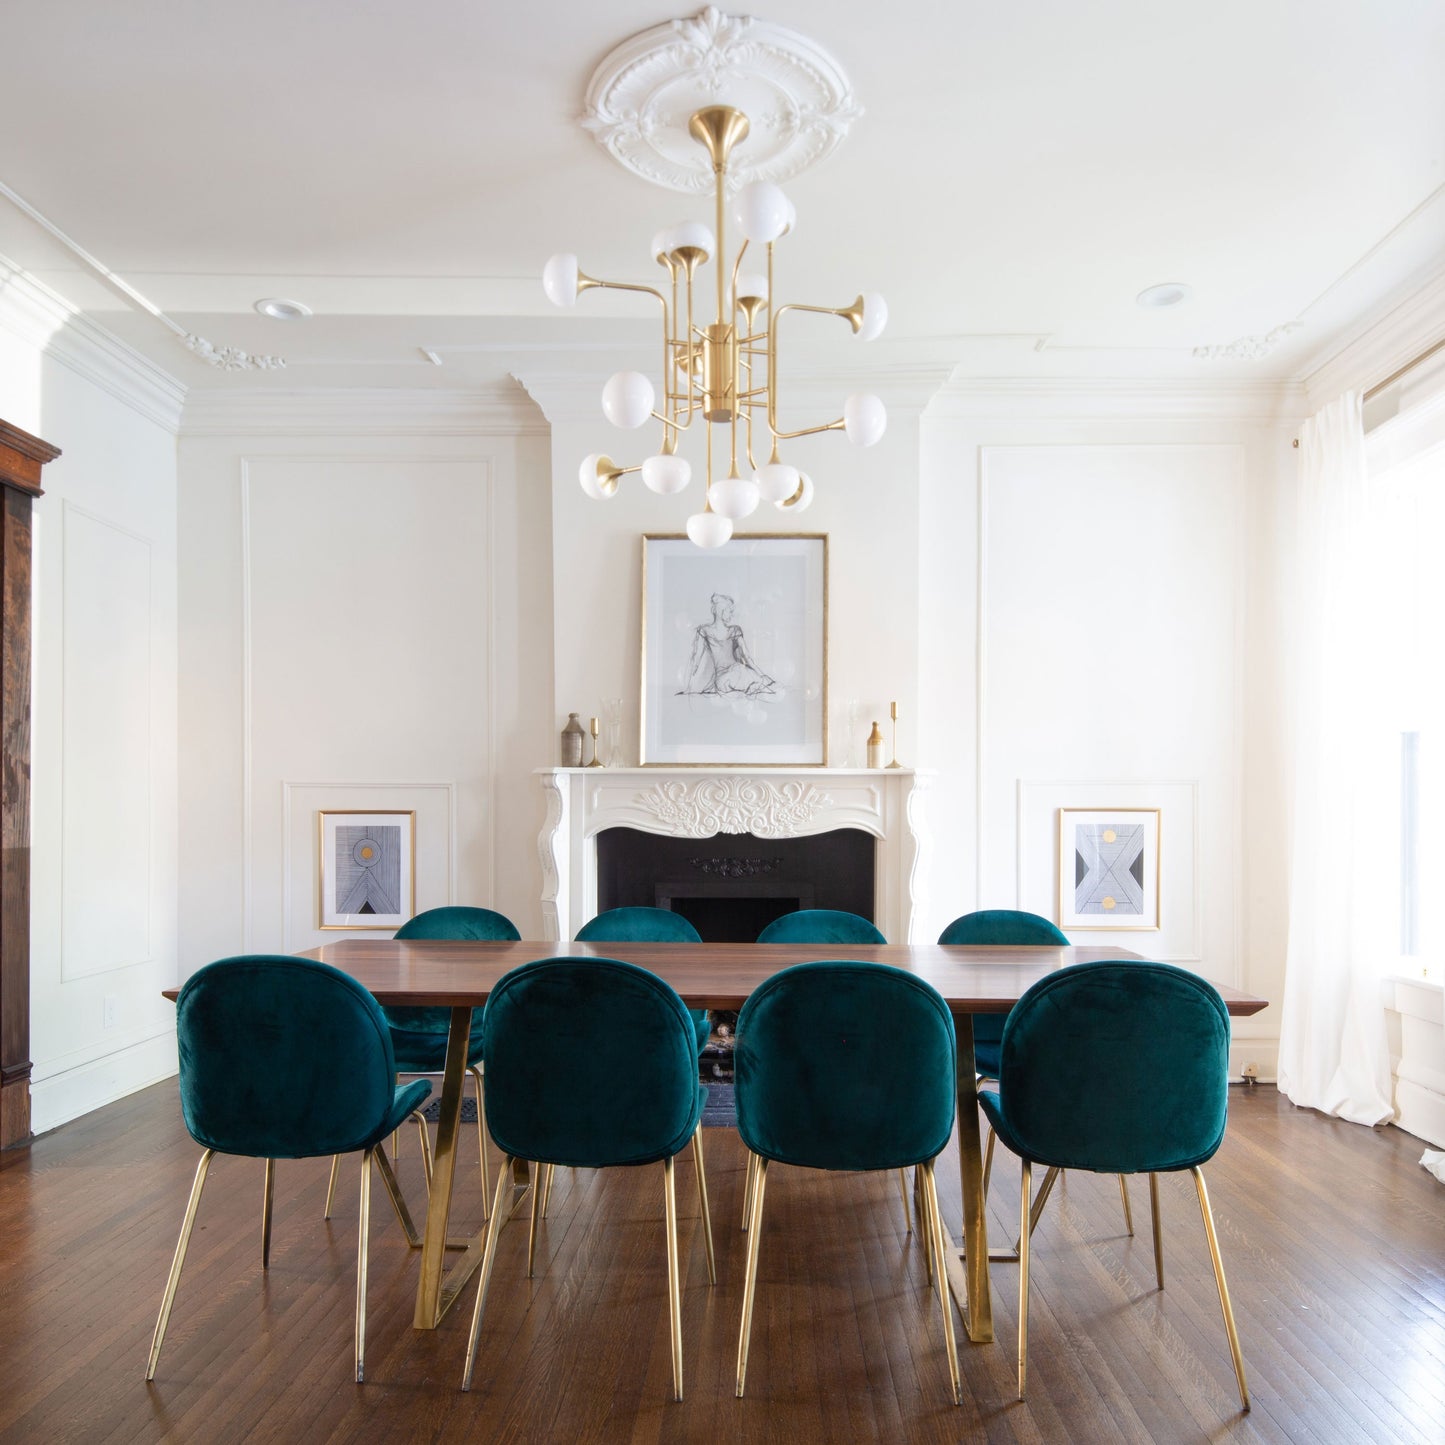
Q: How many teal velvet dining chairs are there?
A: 8